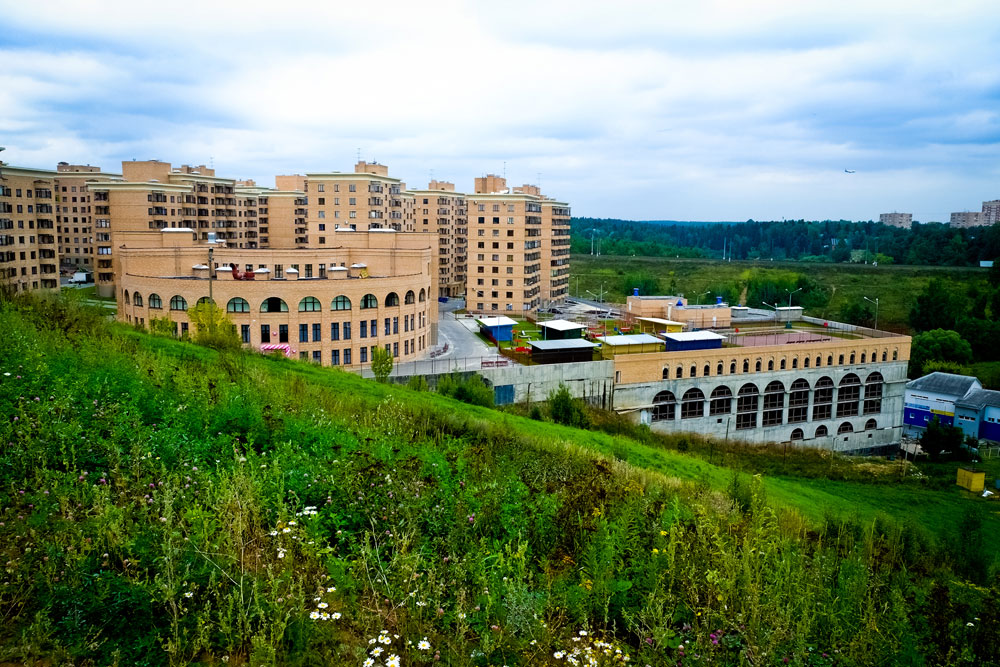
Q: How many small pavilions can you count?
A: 6